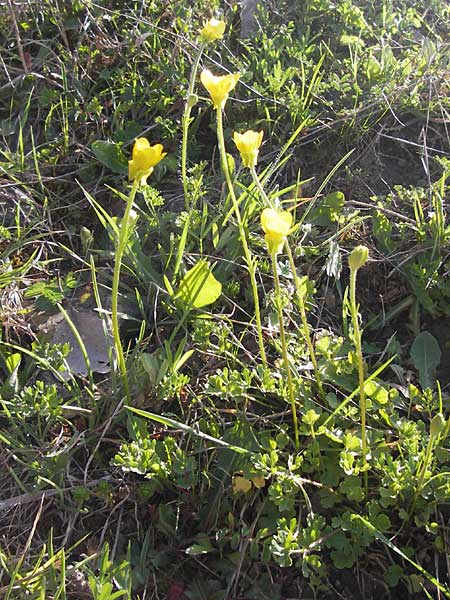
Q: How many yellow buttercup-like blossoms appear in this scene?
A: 5